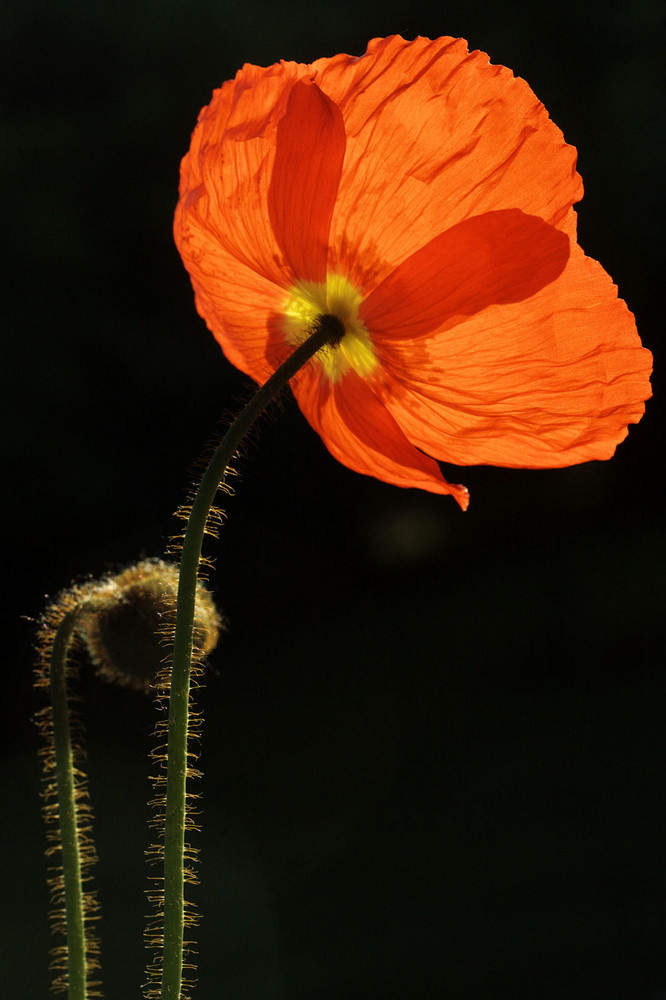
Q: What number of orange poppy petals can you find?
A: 4